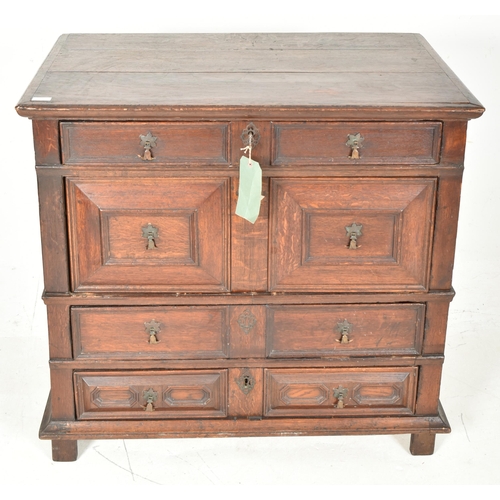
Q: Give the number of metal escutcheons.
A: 3